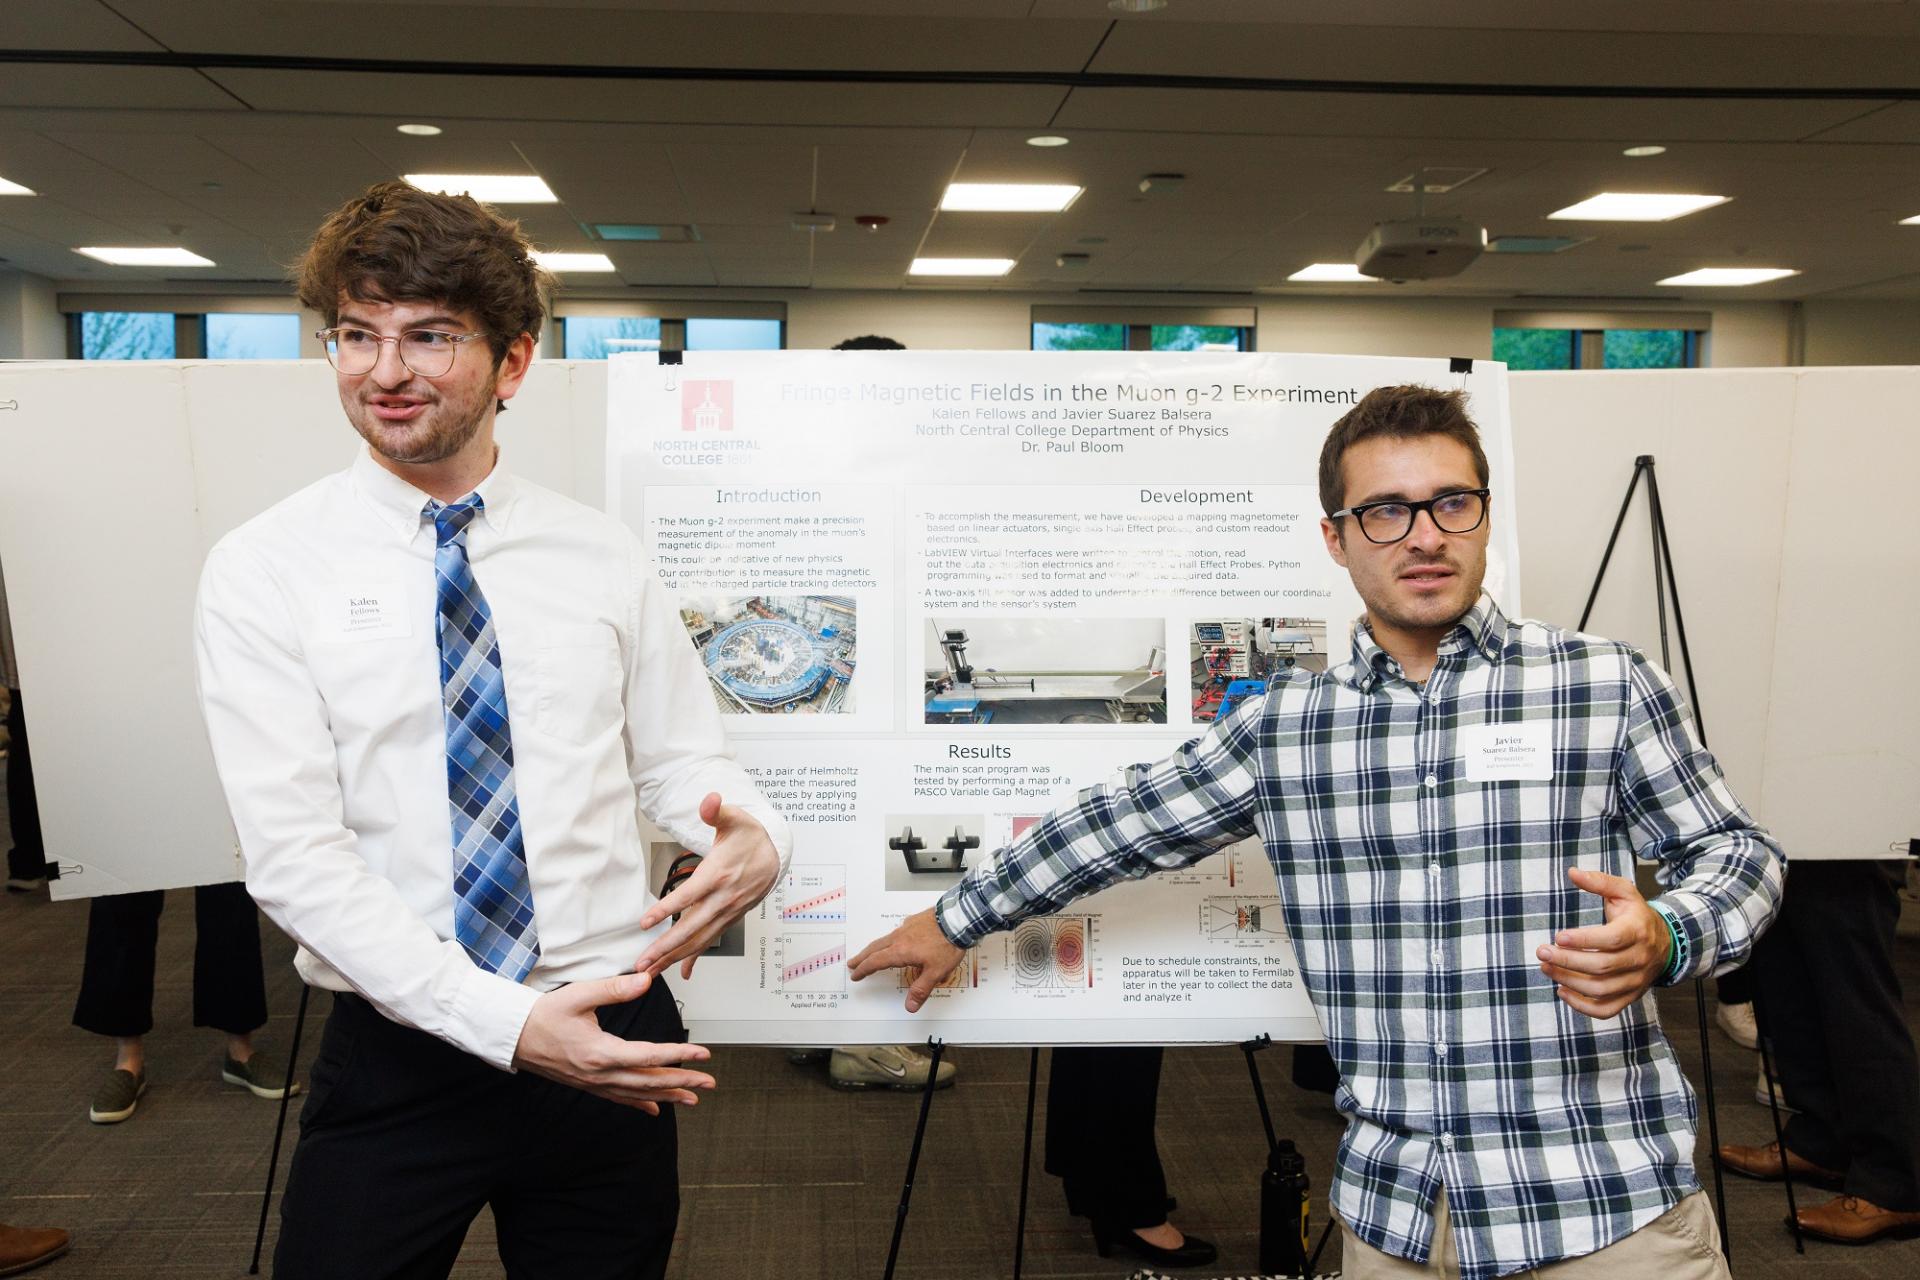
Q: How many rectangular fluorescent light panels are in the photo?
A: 10